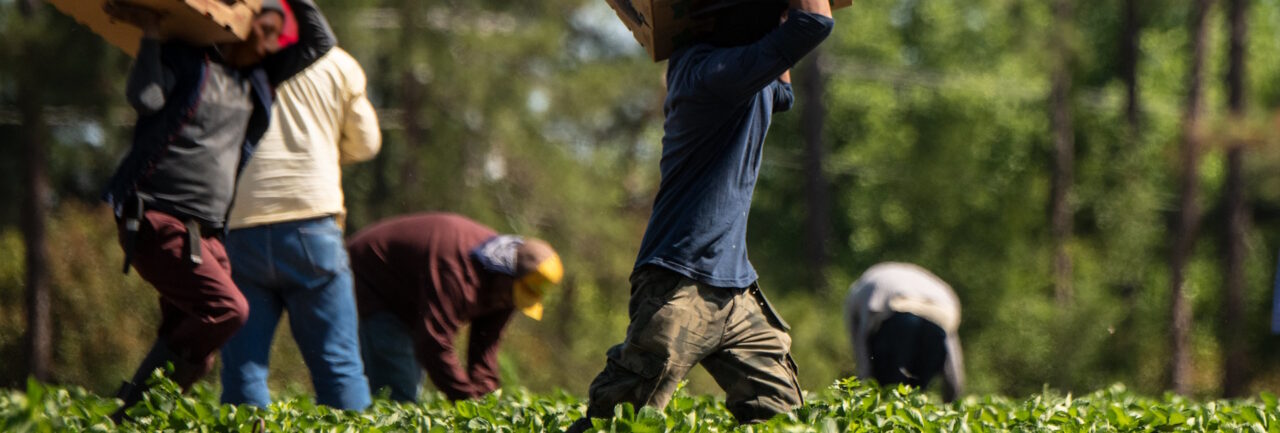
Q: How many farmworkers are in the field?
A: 5